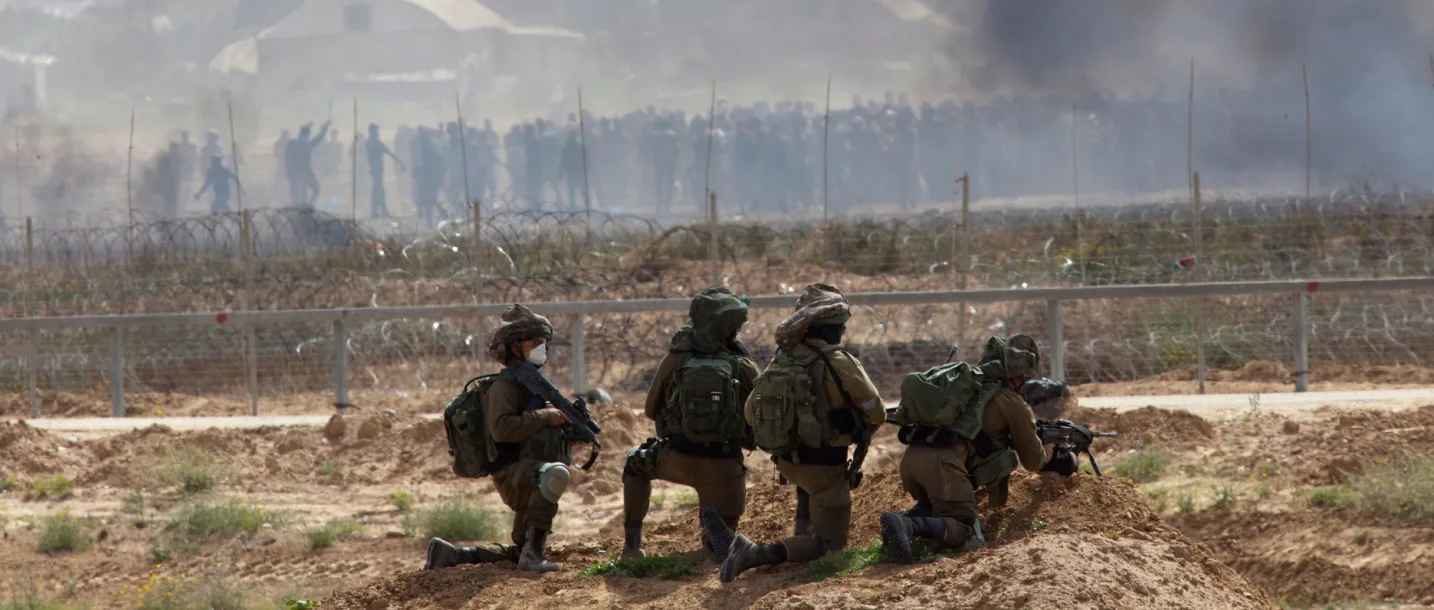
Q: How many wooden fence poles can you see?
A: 6